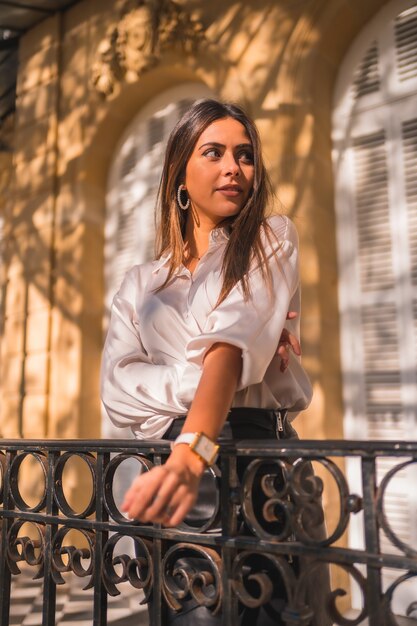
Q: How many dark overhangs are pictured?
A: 1